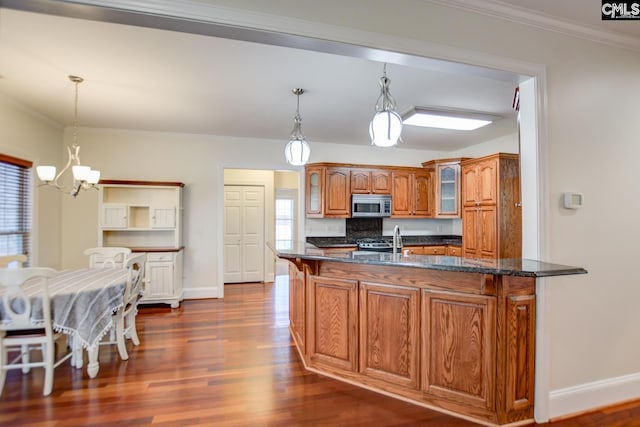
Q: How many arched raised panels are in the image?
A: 7